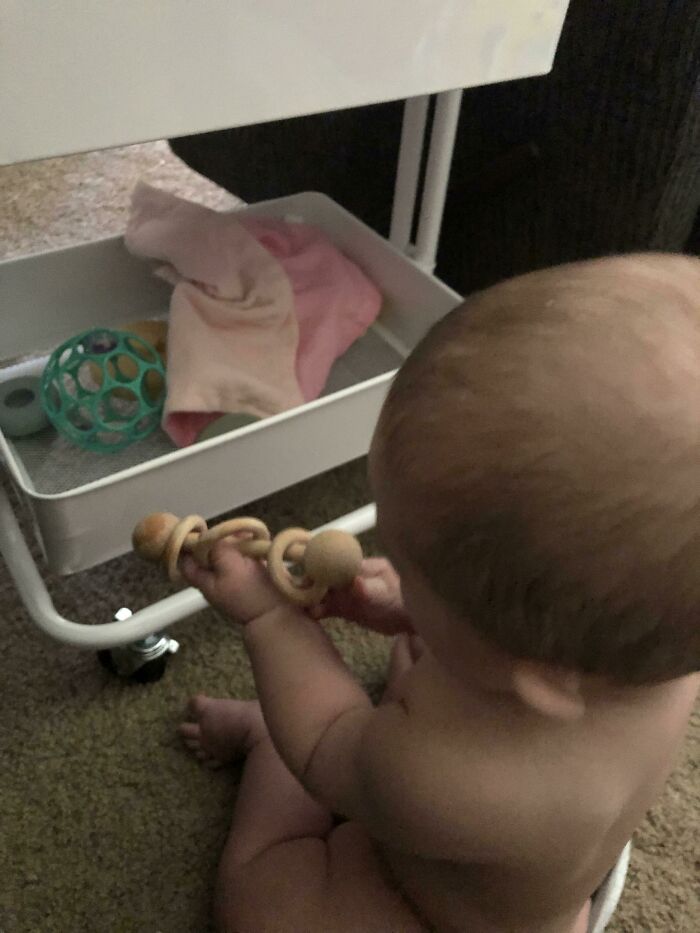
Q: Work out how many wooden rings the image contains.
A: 3